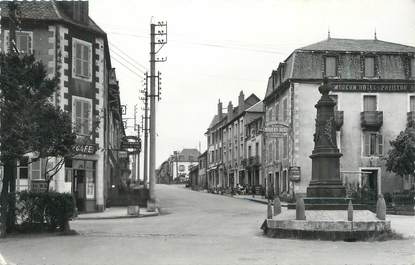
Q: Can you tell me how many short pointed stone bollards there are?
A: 5